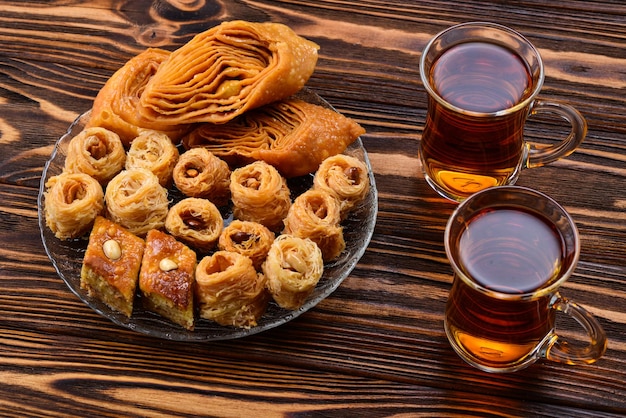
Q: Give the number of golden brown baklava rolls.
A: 12